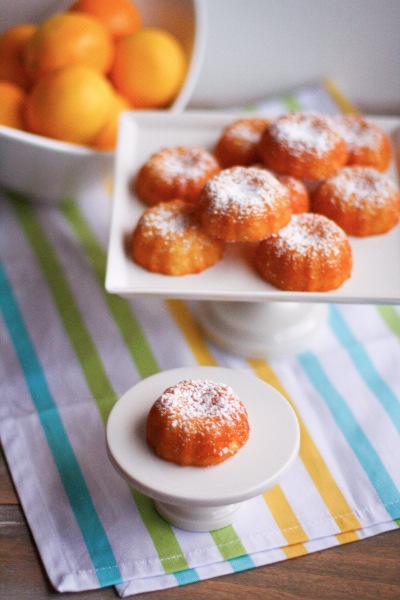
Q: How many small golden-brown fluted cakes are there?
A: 10